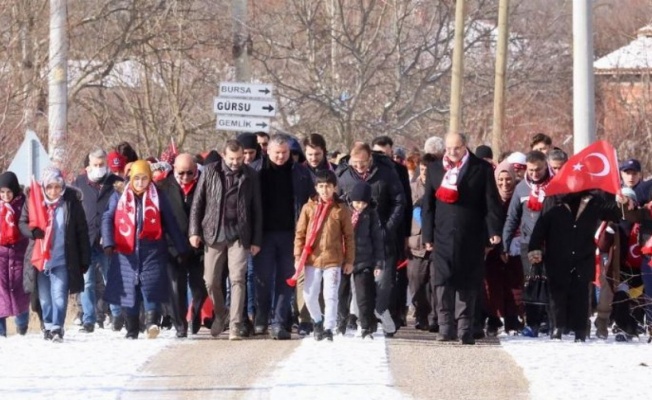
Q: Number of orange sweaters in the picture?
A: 1